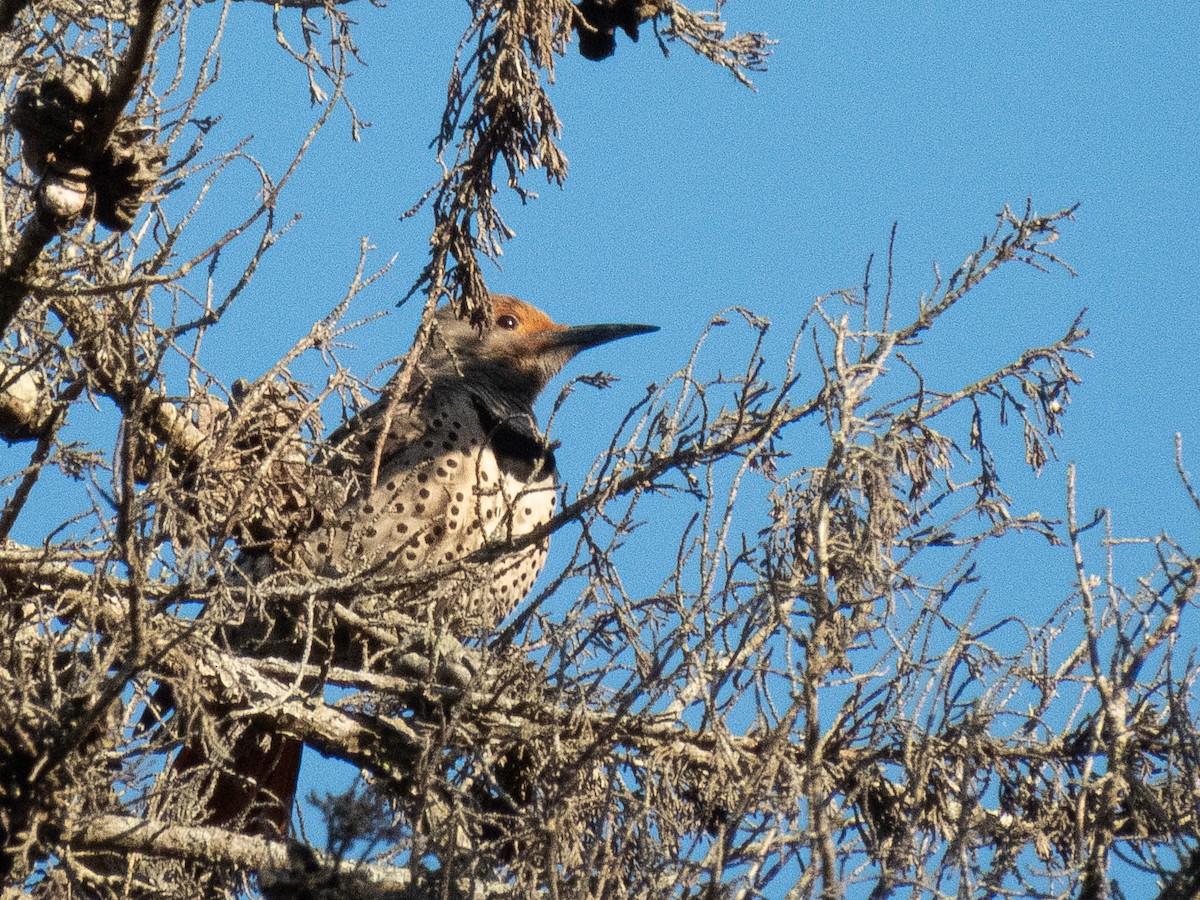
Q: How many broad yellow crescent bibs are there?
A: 0